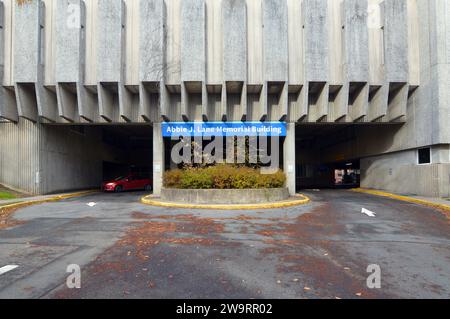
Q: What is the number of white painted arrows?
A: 2